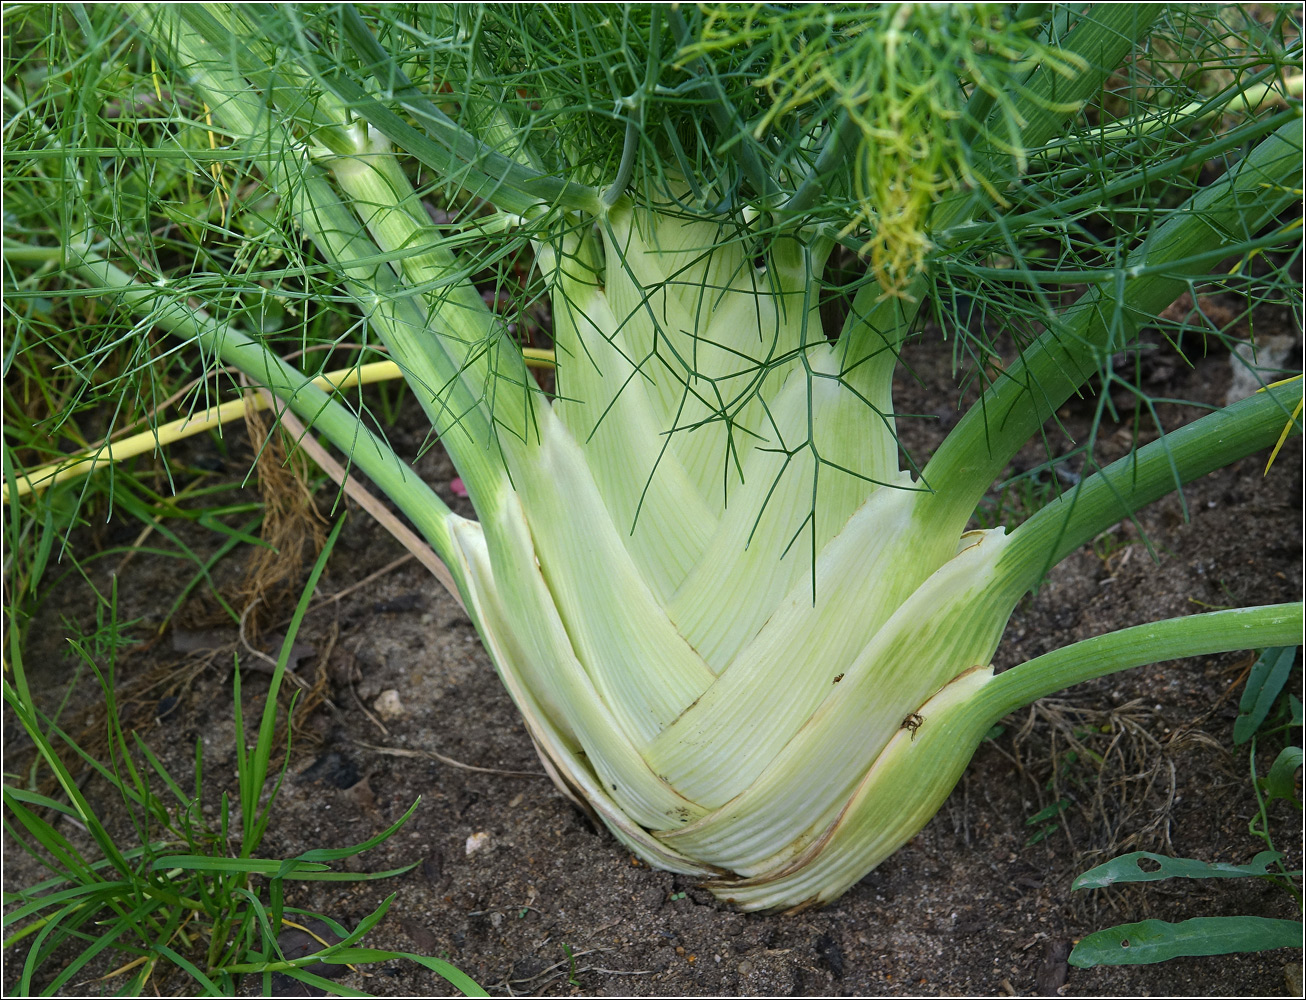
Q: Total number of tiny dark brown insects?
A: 2